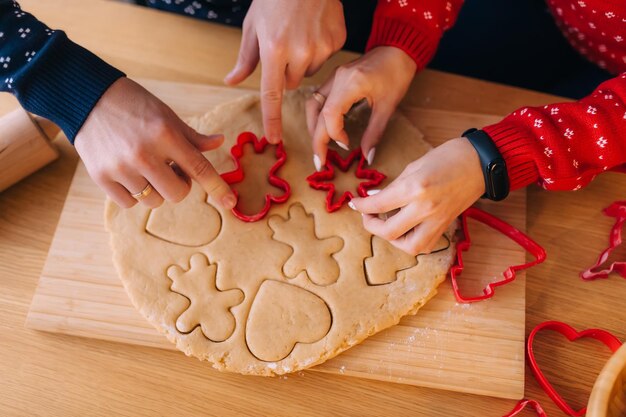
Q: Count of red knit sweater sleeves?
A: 2